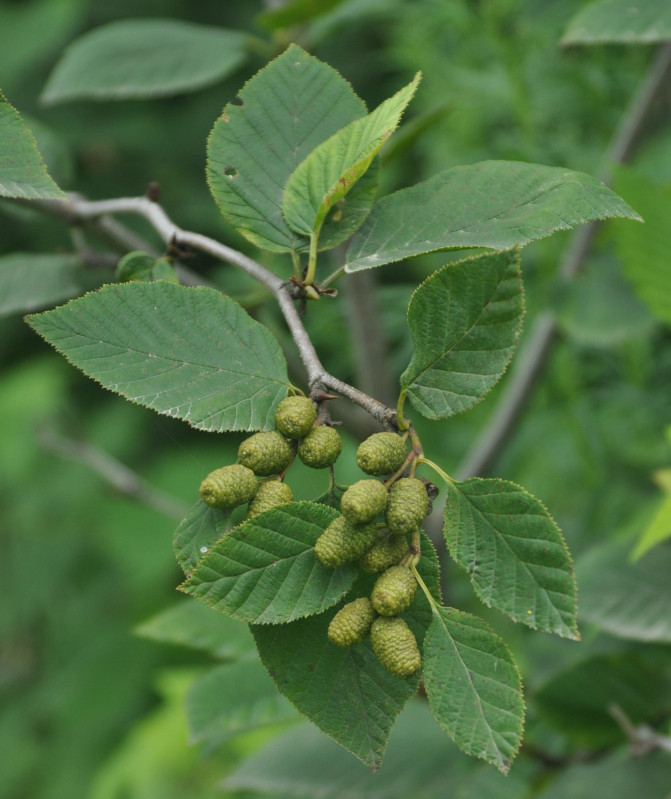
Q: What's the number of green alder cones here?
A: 13